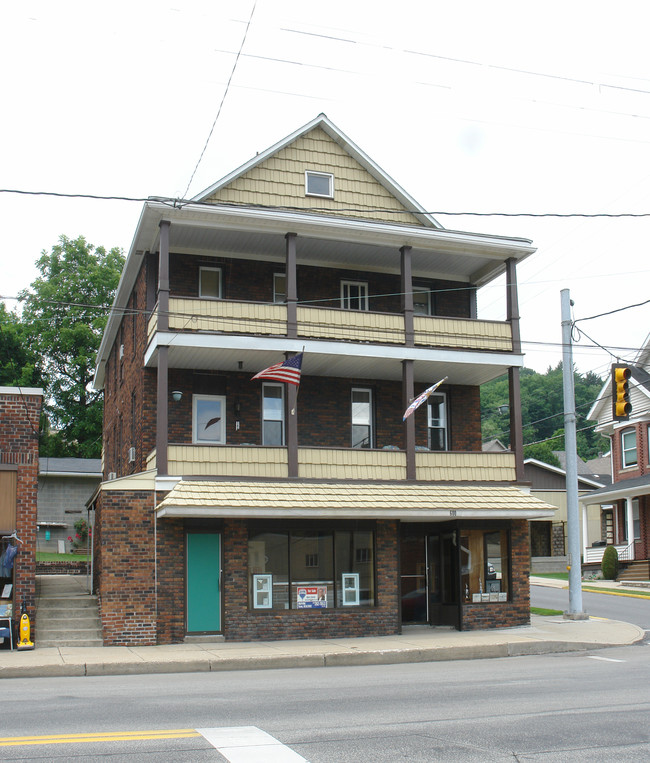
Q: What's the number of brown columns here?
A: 8